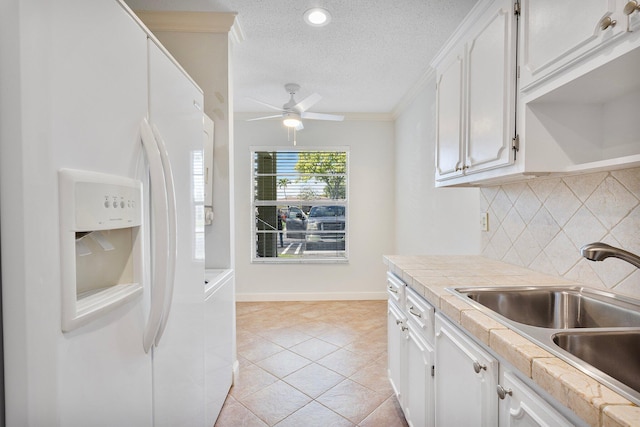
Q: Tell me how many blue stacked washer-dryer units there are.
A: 0